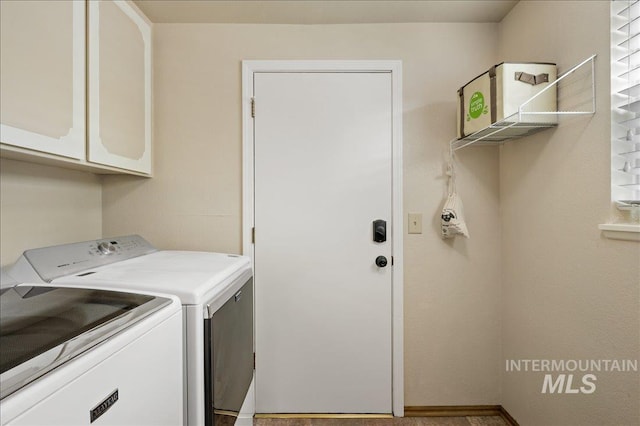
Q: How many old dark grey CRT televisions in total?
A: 0